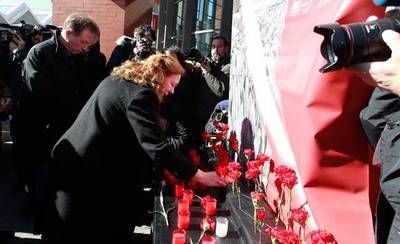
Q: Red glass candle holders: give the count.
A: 7